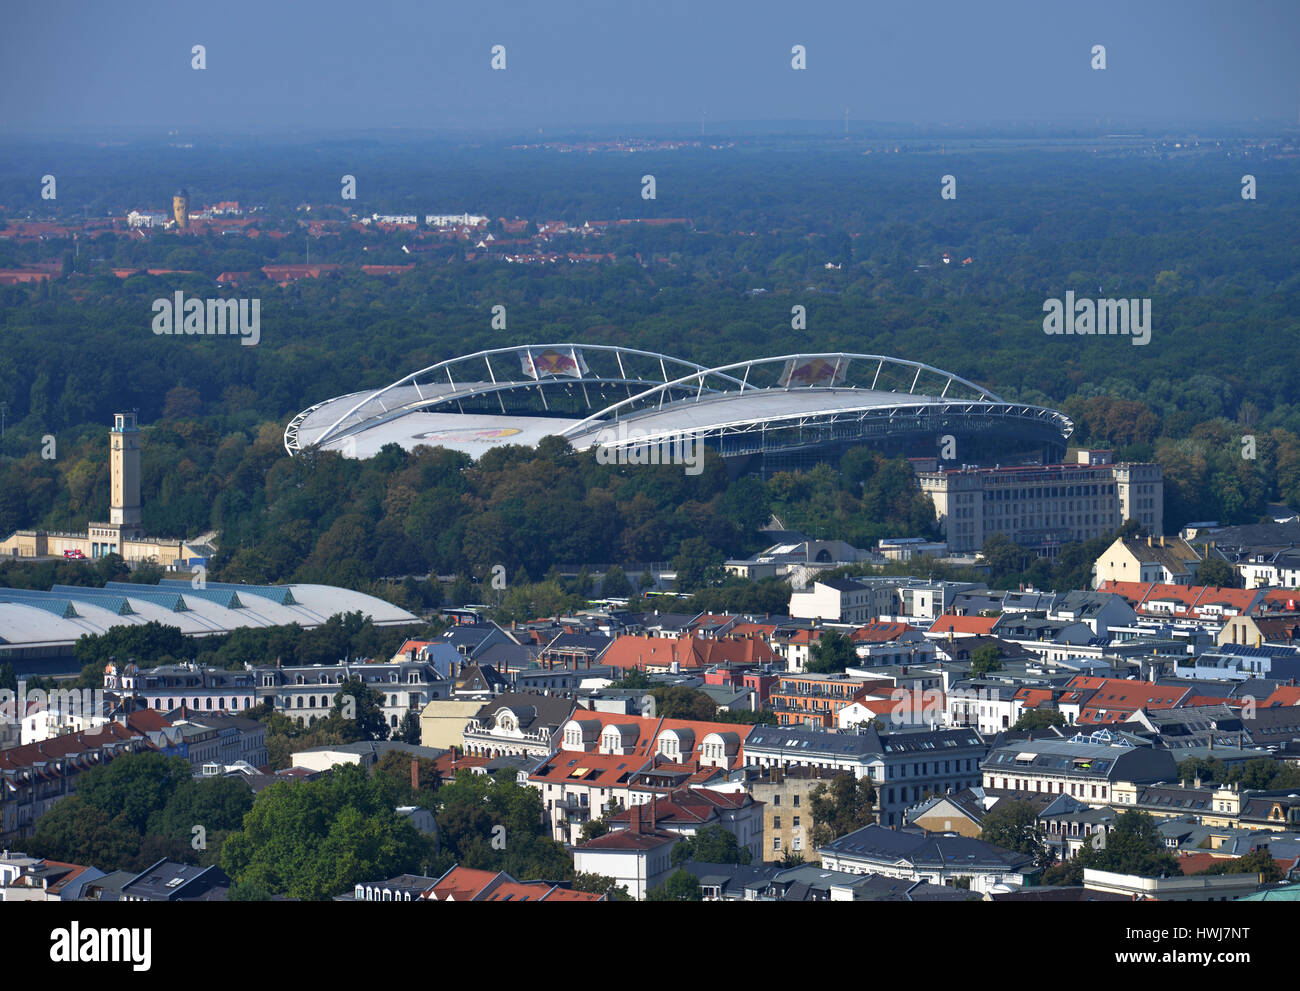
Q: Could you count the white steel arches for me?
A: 2